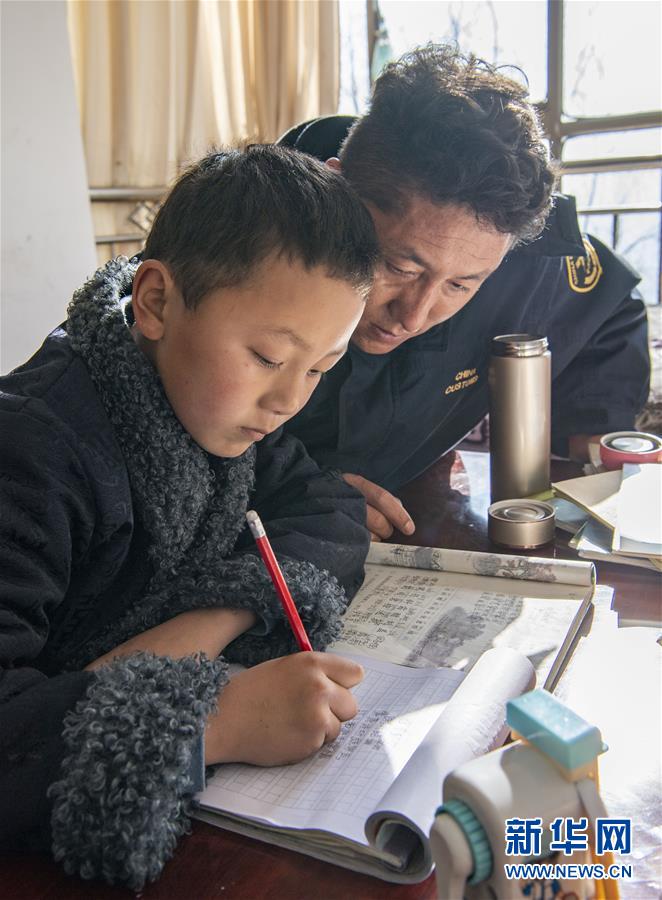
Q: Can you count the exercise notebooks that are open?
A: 1